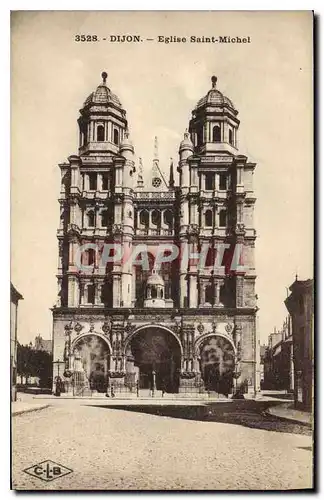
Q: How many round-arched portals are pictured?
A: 3